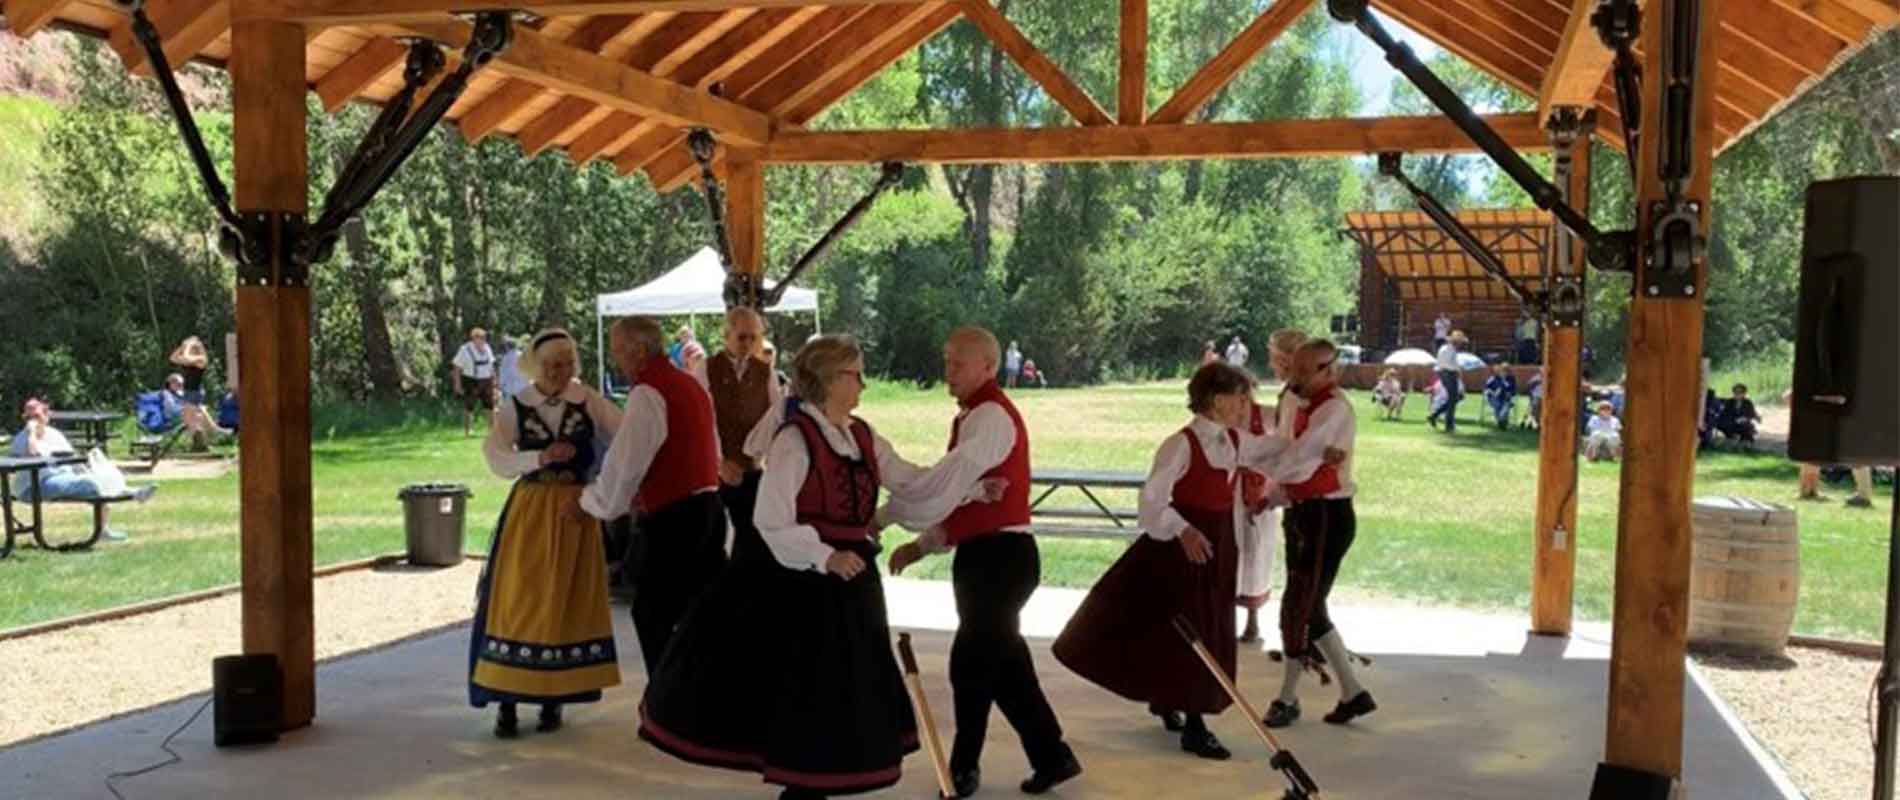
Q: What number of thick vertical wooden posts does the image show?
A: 4